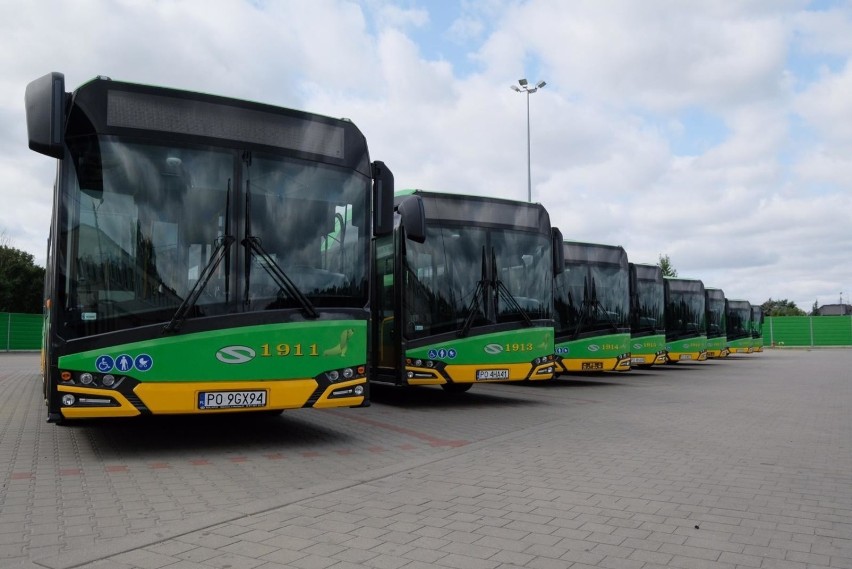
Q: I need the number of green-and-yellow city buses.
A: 8